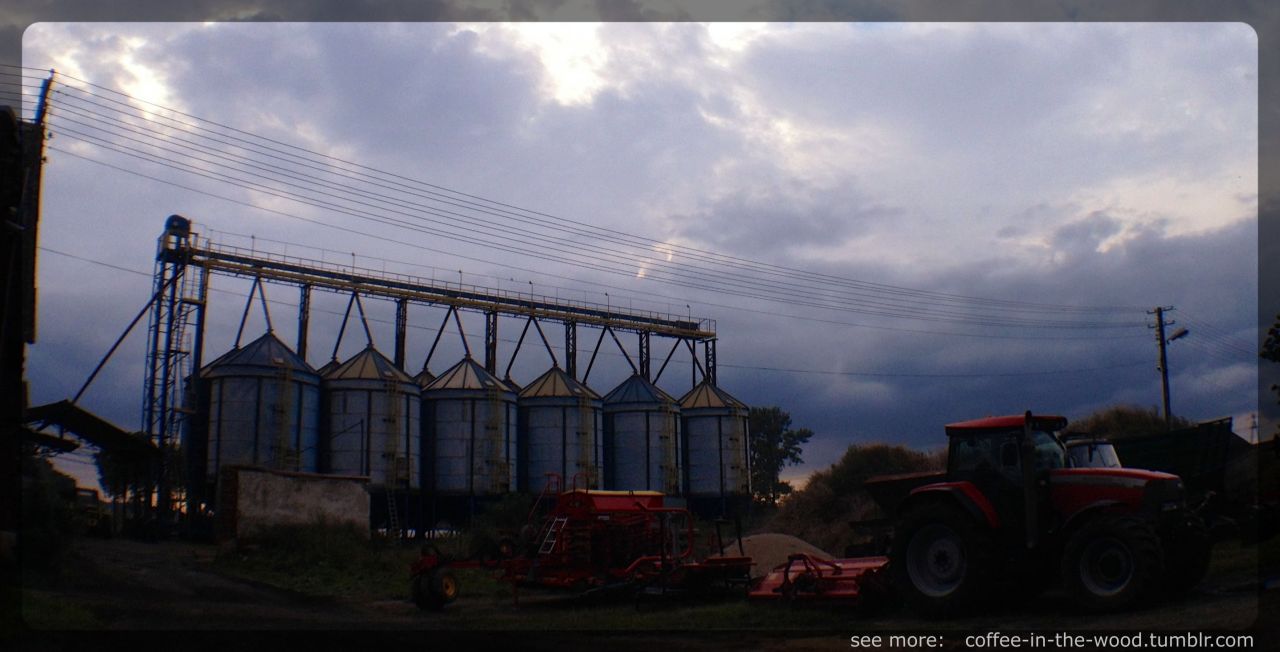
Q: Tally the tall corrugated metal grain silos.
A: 6